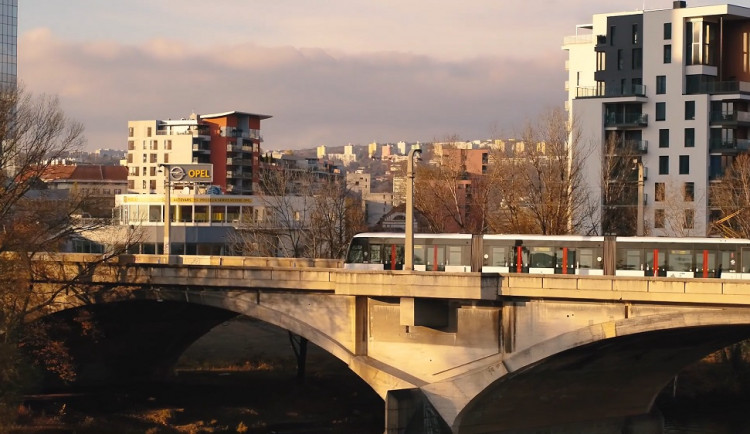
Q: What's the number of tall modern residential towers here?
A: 2